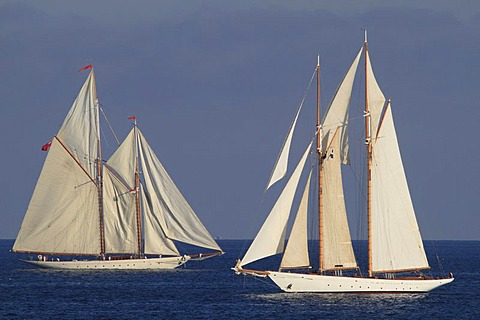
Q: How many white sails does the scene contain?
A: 13